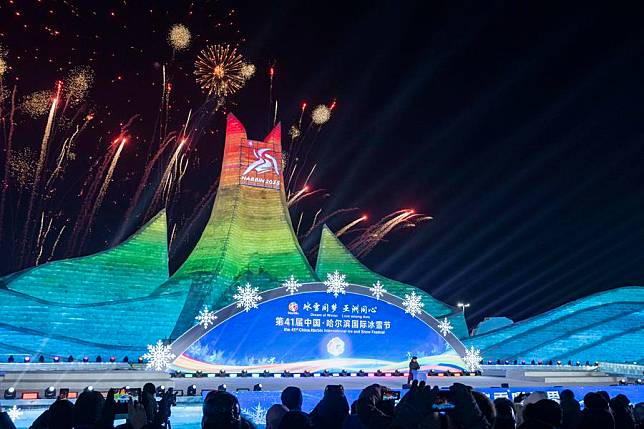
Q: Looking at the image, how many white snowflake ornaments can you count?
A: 9